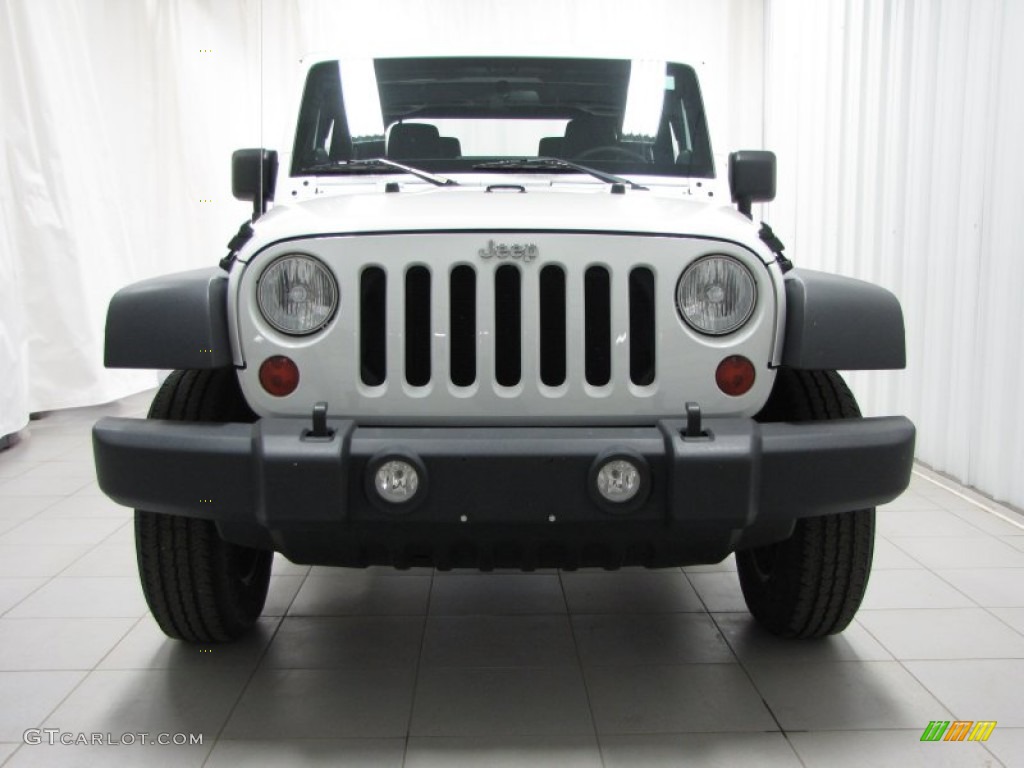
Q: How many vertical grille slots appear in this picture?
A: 7